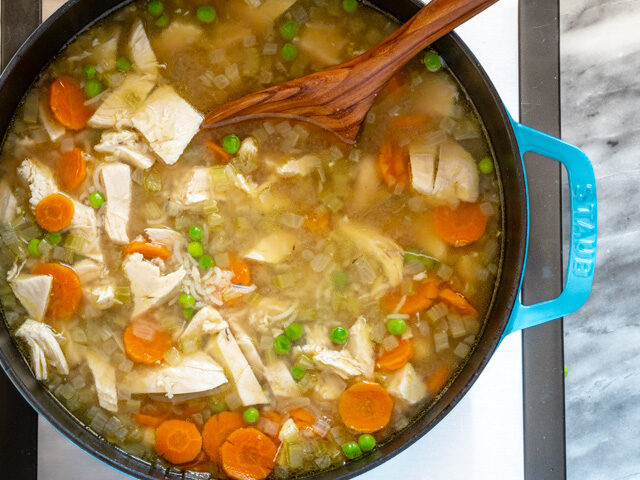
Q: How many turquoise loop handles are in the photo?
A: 1